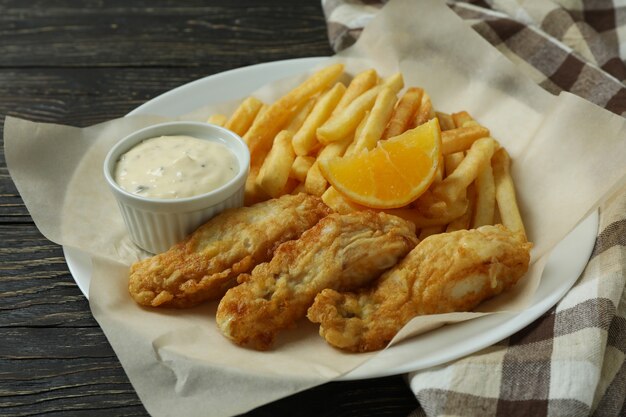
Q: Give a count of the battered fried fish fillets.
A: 3